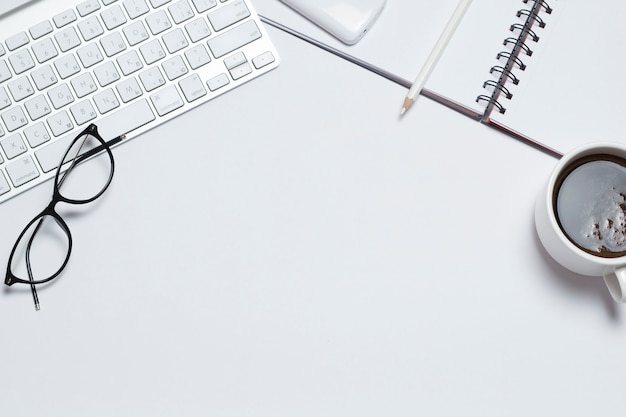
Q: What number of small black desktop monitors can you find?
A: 0